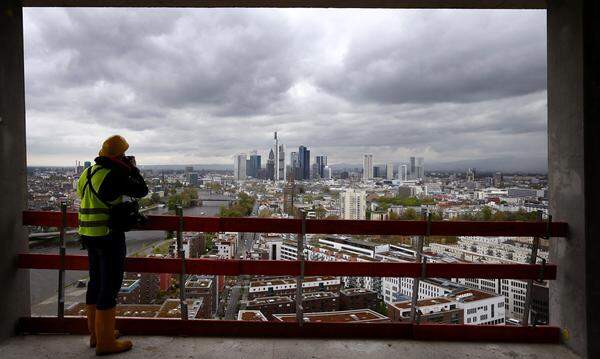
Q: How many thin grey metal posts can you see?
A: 5